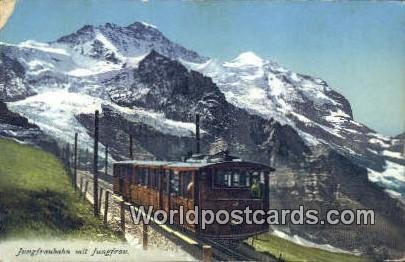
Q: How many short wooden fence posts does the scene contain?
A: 6